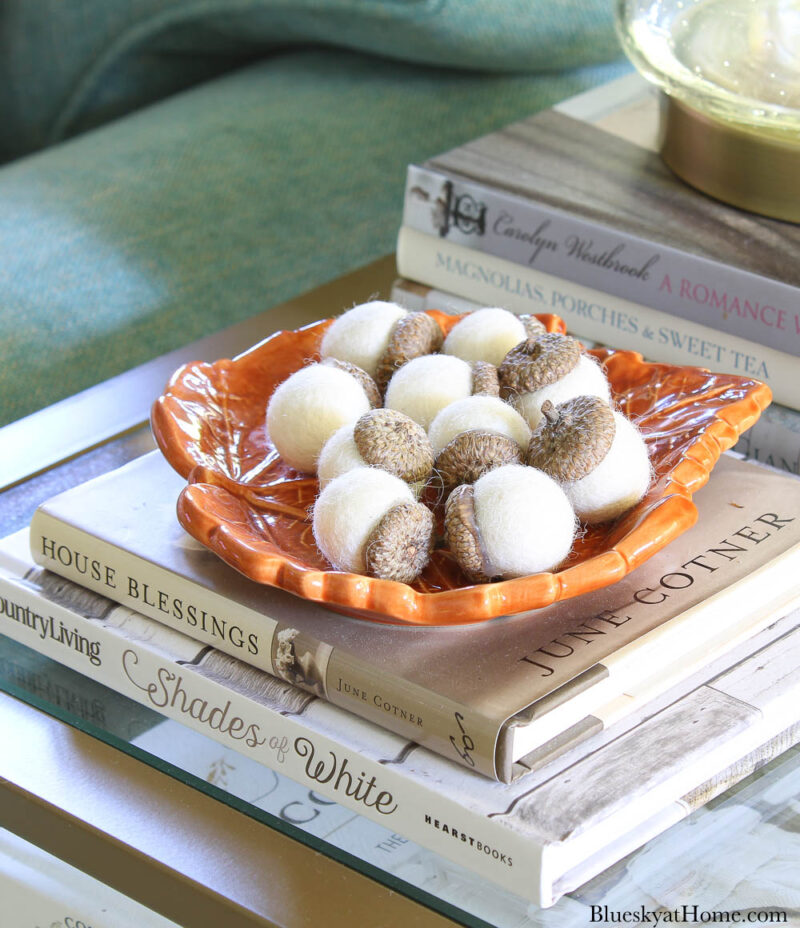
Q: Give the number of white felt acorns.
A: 10